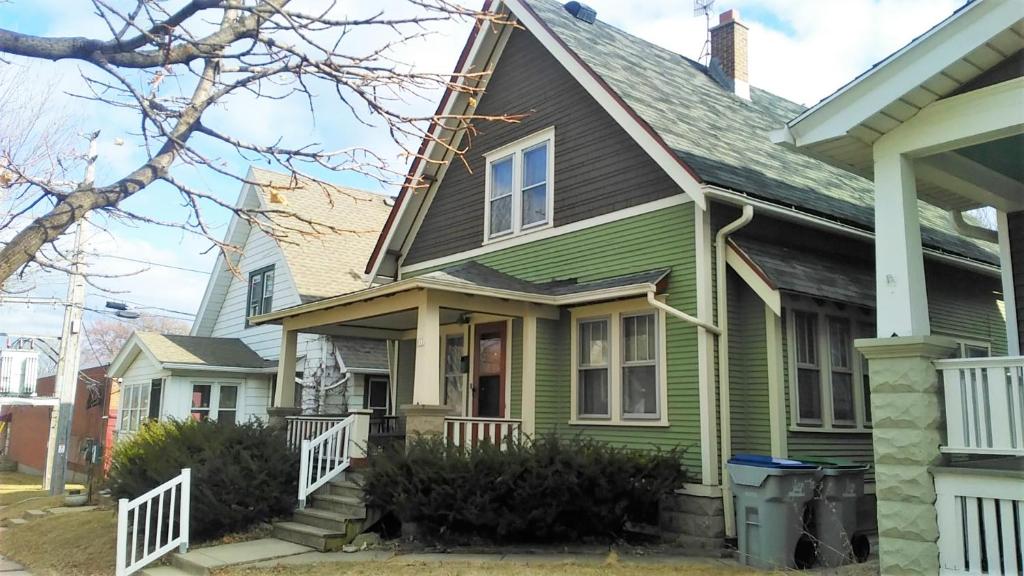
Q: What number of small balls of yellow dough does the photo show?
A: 0